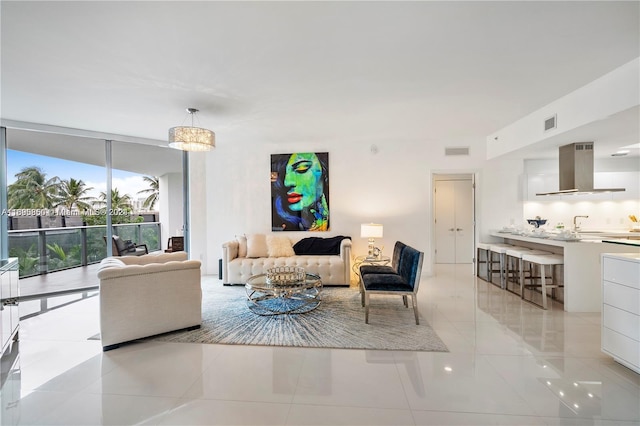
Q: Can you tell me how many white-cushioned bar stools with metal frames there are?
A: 4